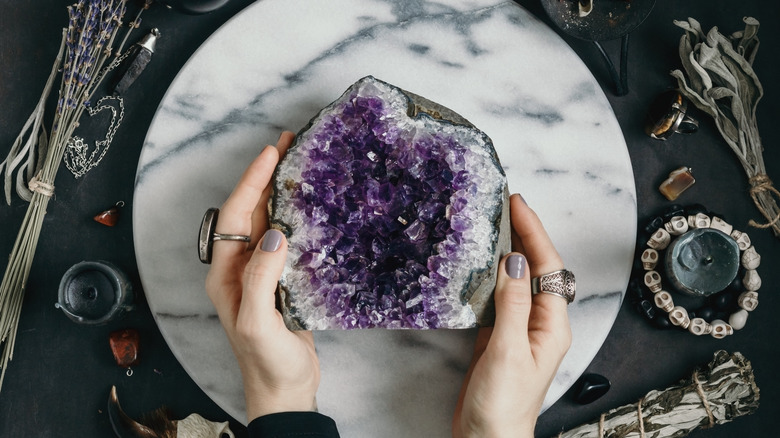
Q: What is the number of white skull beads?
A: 15